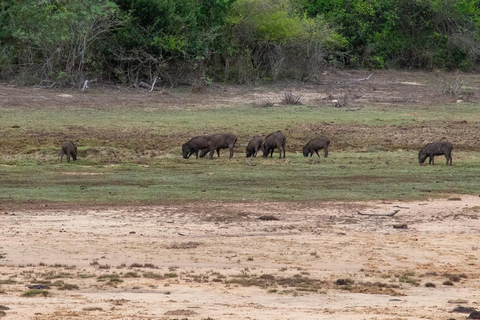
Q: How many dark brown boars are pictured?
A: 7